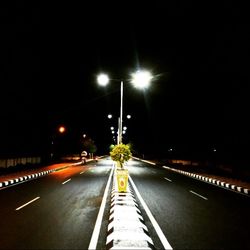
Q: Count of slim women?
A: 0